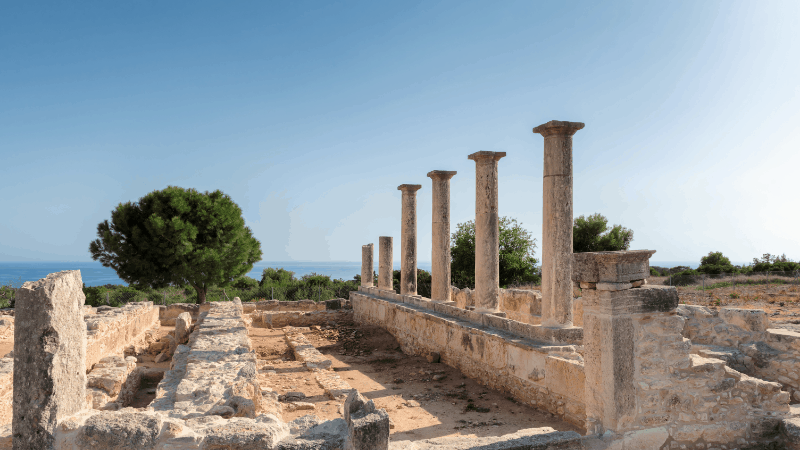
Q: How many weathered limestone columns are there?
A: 6